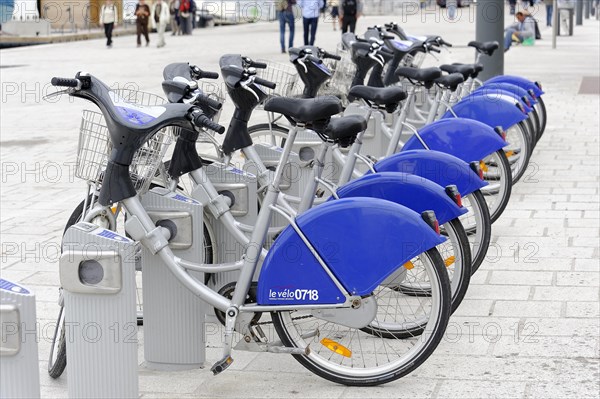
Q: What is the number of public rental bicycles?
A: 8